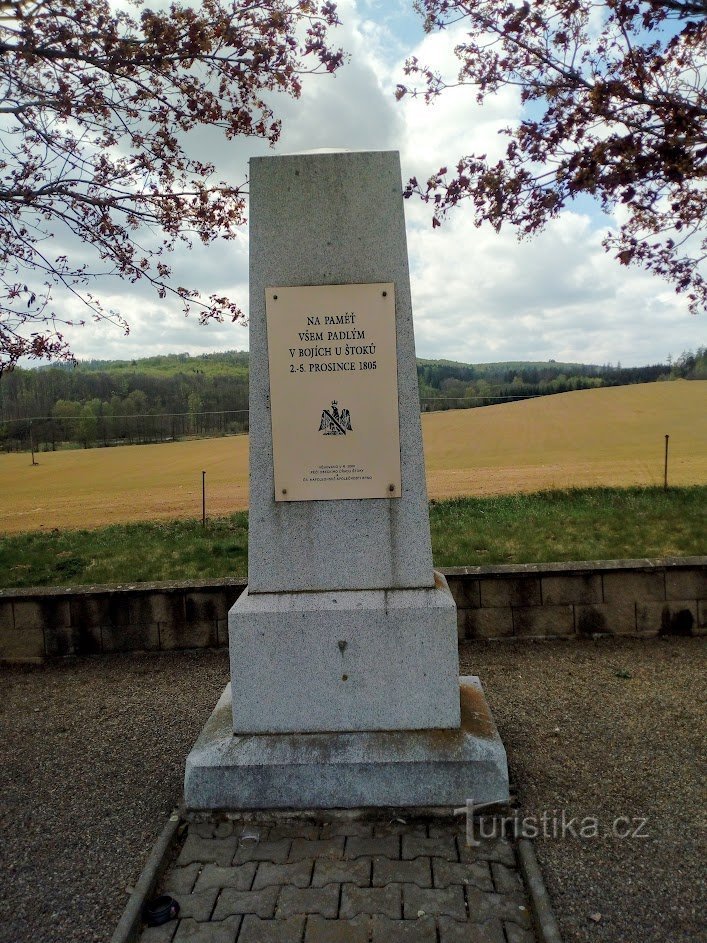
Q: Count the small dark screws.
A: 4